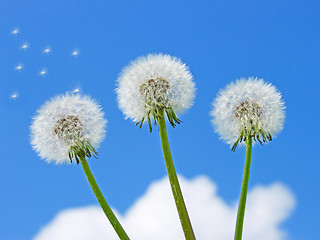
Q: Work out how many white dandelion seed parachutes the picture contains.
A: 8